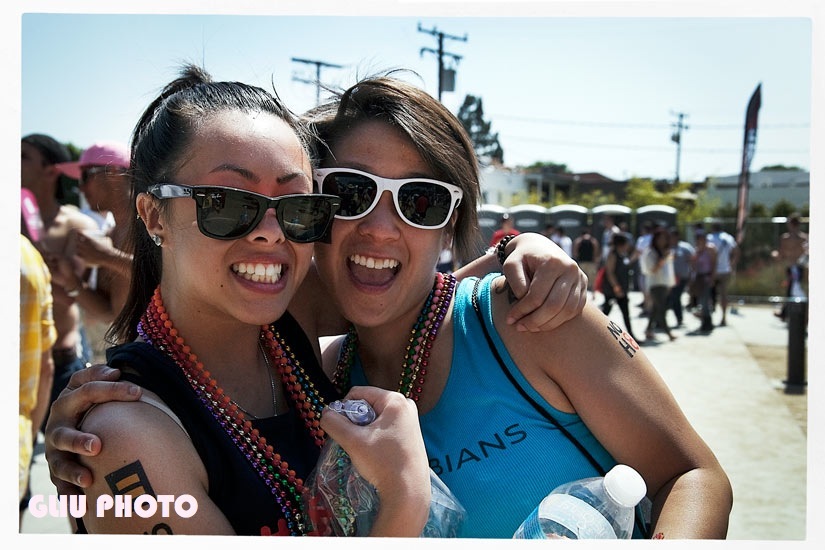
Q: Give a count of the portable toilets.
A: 5